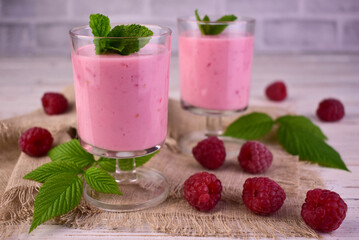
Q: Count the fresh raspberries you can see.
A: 9